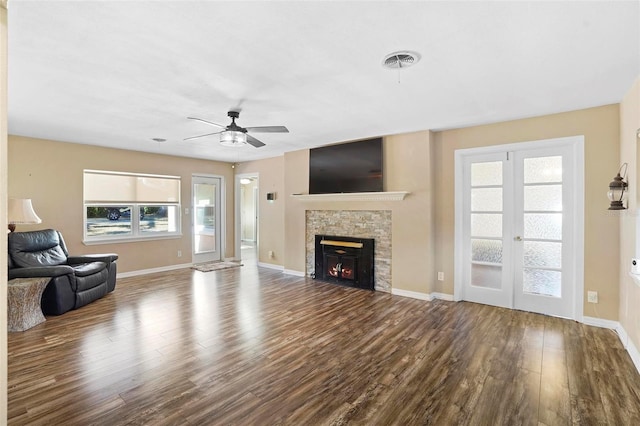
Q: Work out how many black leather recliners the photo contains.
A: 1